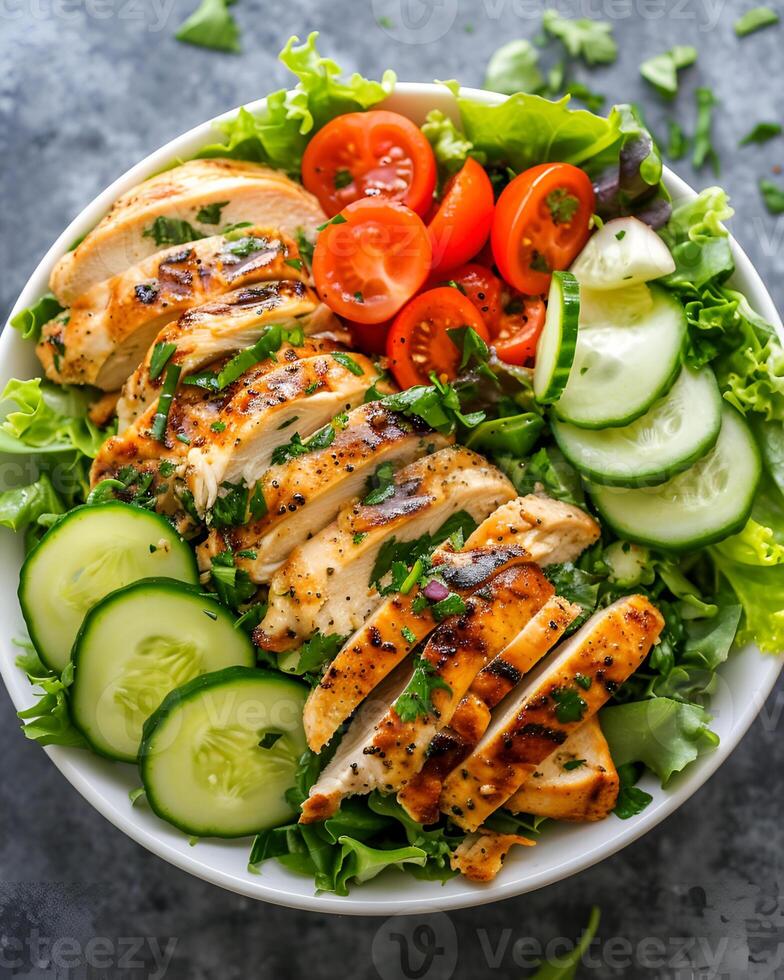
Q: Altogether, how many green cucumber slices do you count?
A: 7